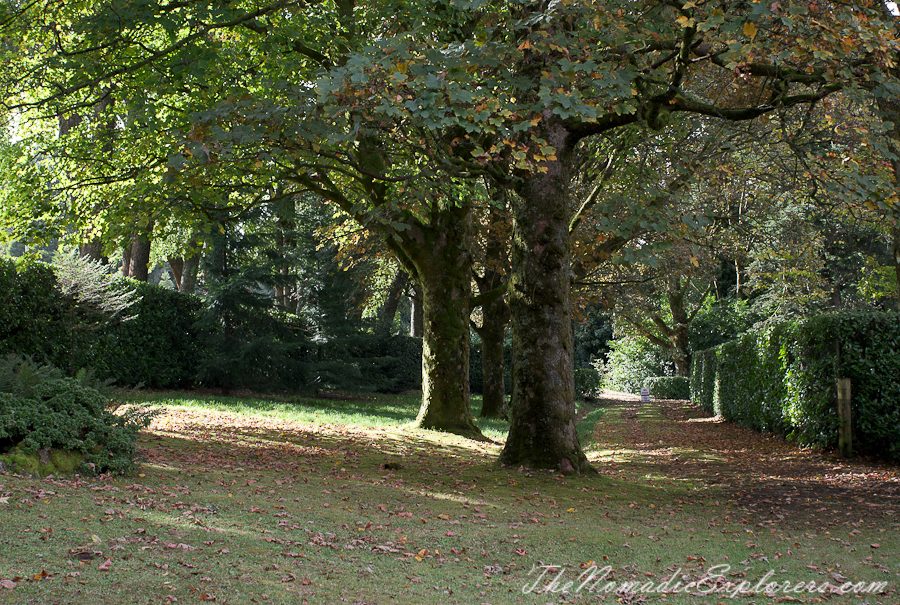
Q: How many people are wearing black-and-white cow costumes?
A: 0